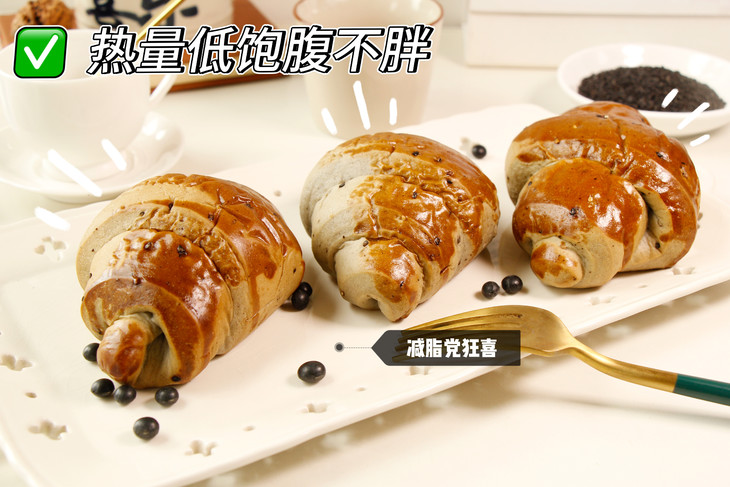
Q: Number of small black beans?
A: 11